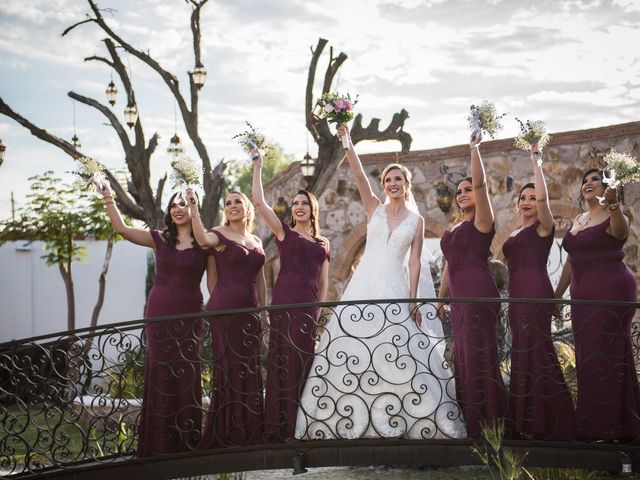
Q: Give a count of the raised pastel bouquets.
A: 7